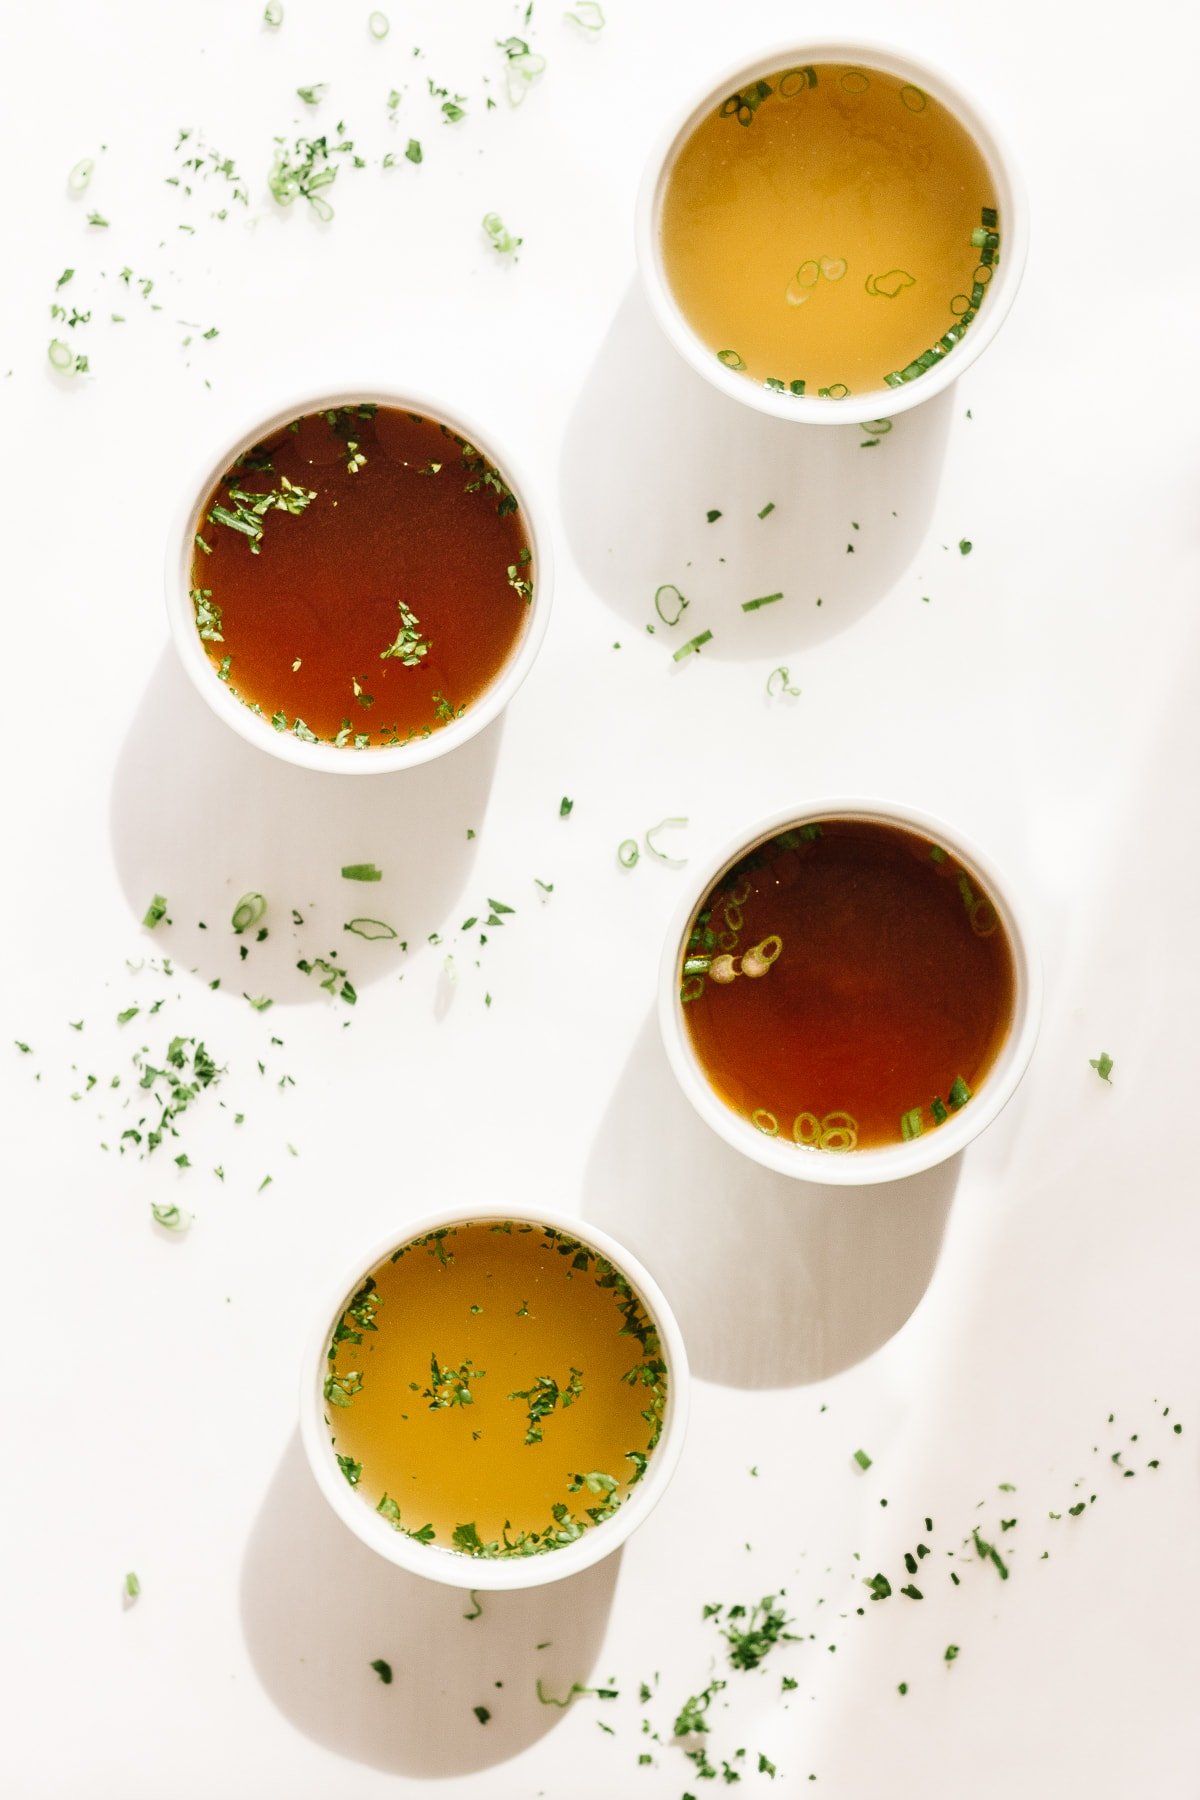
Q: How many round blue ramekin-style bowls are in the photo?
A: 0